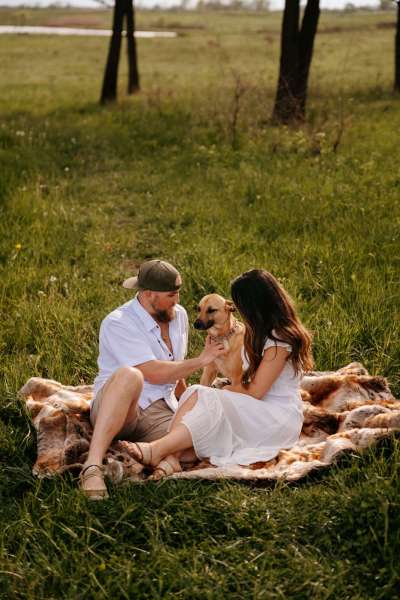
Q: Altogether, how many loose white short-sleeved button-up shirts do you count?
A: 1